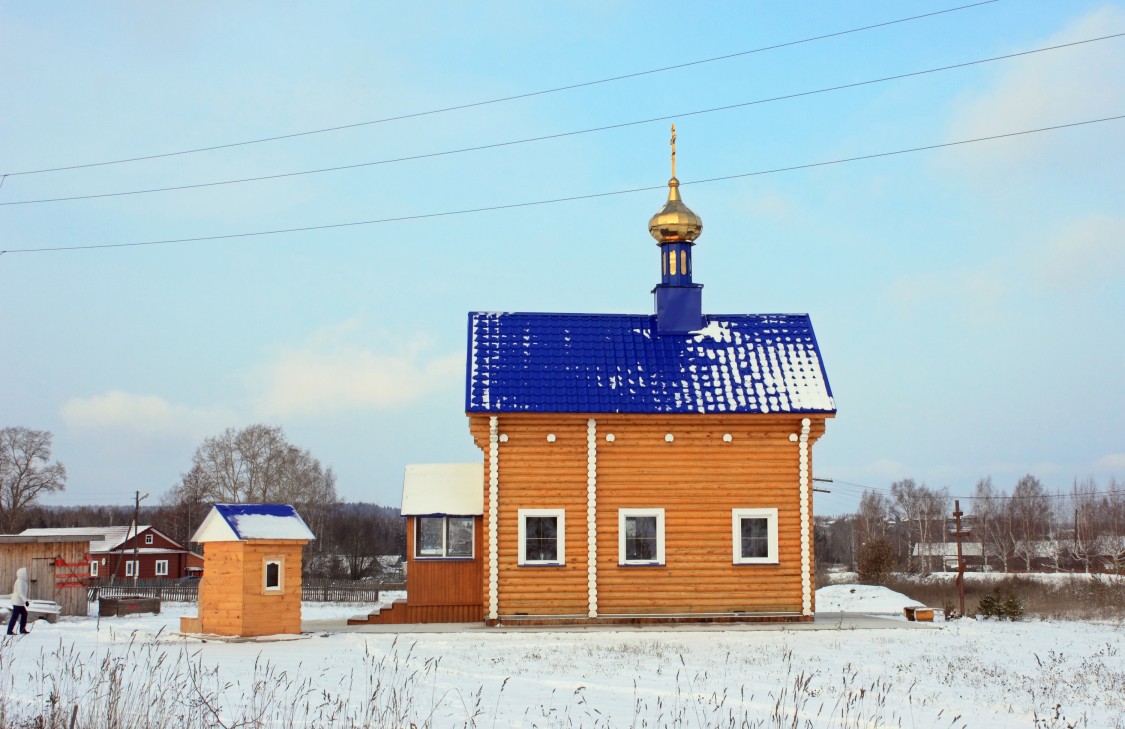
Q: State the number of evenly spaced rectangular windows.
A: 3